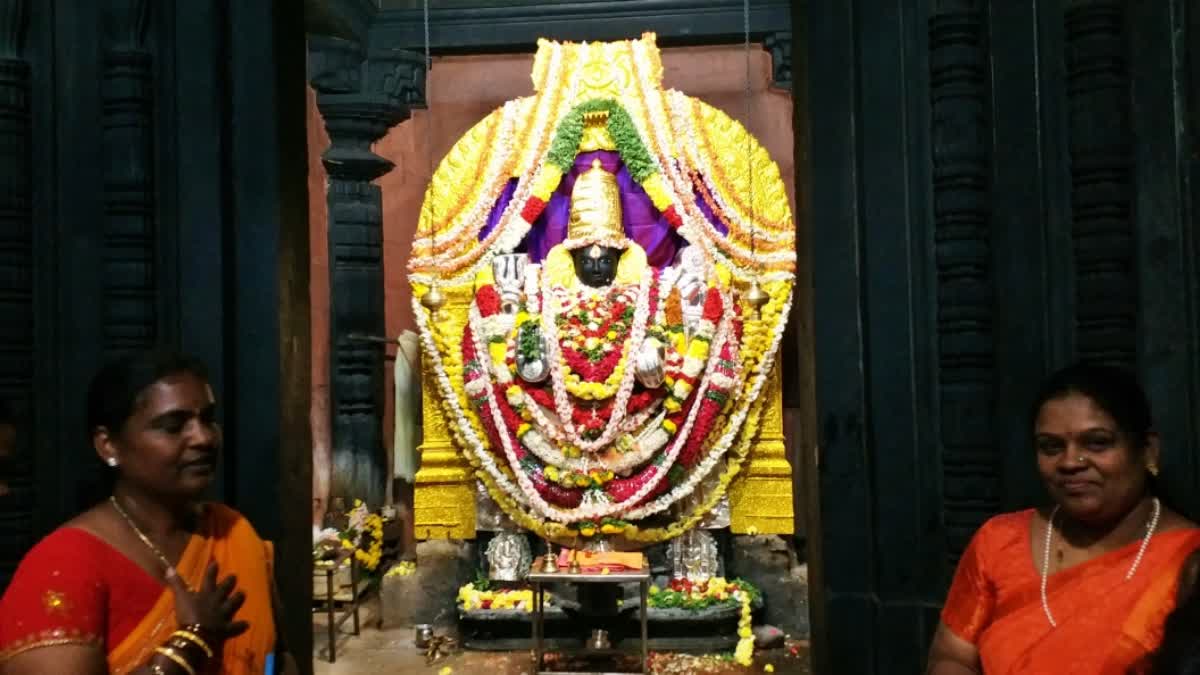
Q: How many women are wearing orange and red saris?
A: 2